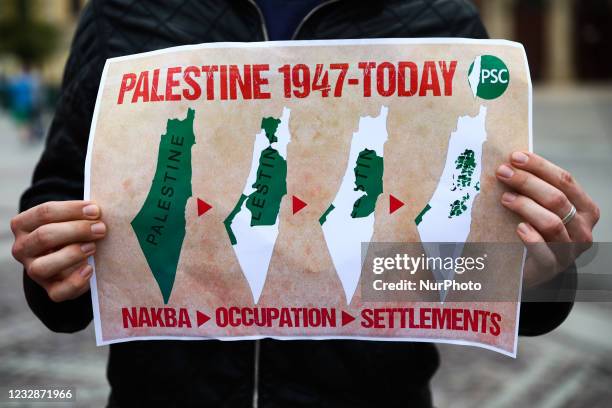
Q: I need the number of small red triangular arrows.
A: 5